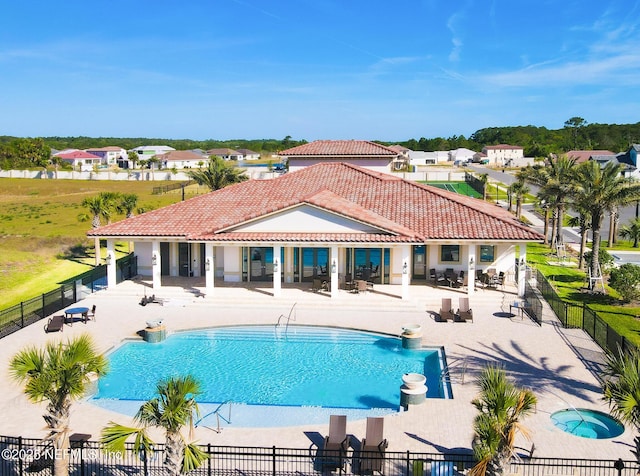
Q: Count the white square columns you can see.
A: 8